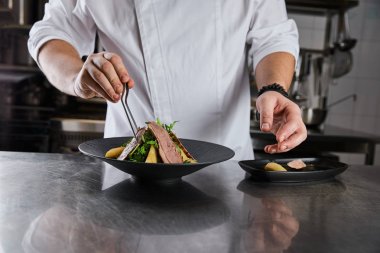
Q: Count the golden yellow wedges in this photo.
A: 4